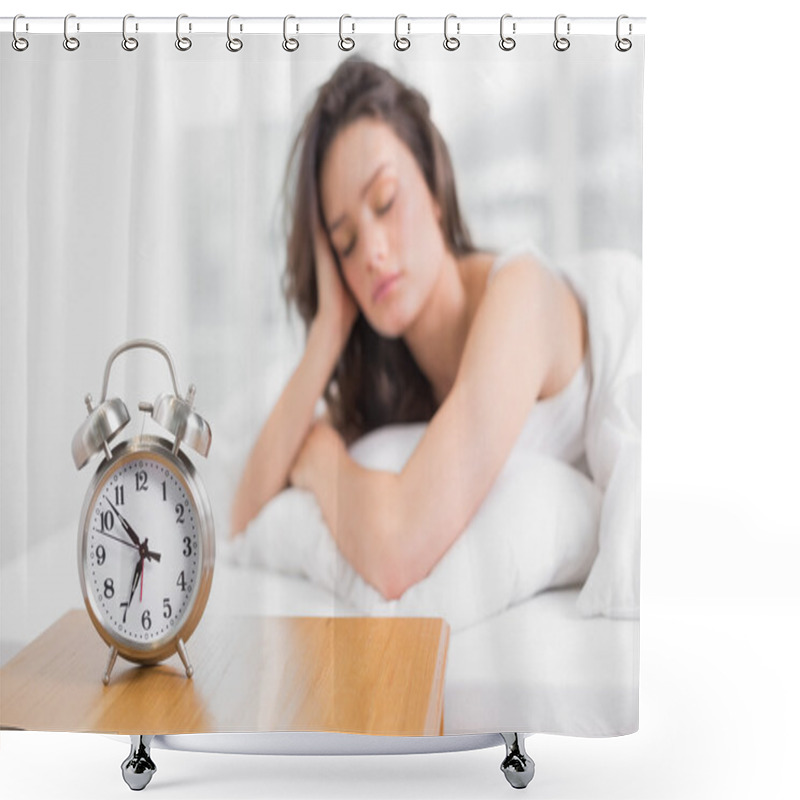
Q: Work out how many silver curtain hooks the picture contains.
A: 12